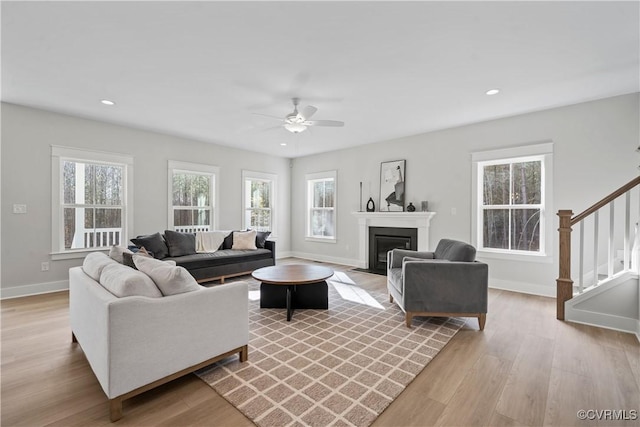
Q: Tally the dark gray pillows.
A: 3